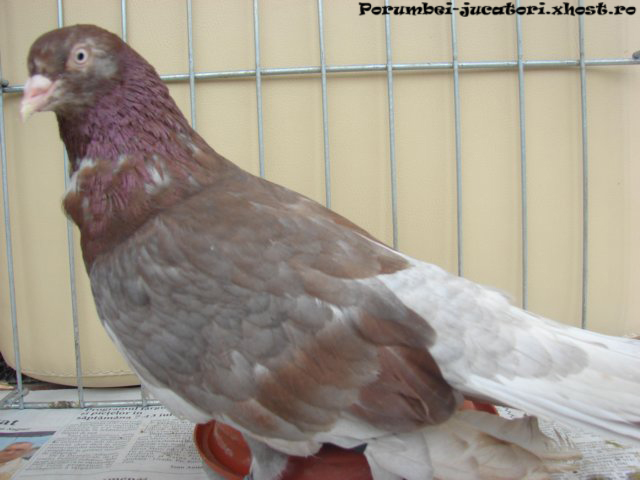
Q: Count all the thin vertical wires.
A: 10